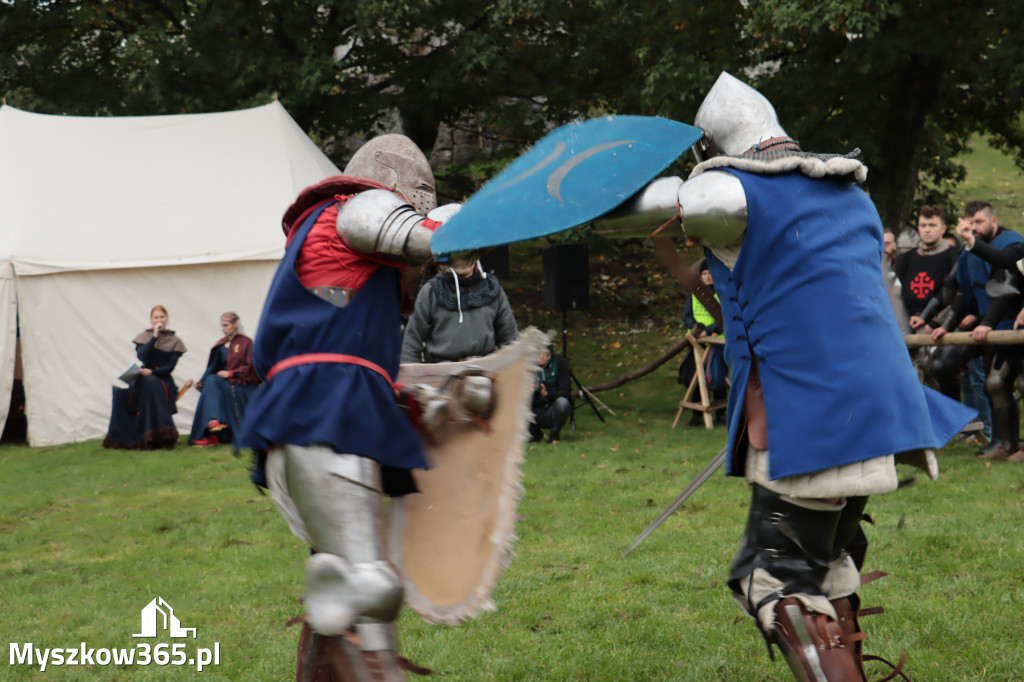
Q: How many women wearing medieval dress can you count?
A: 2